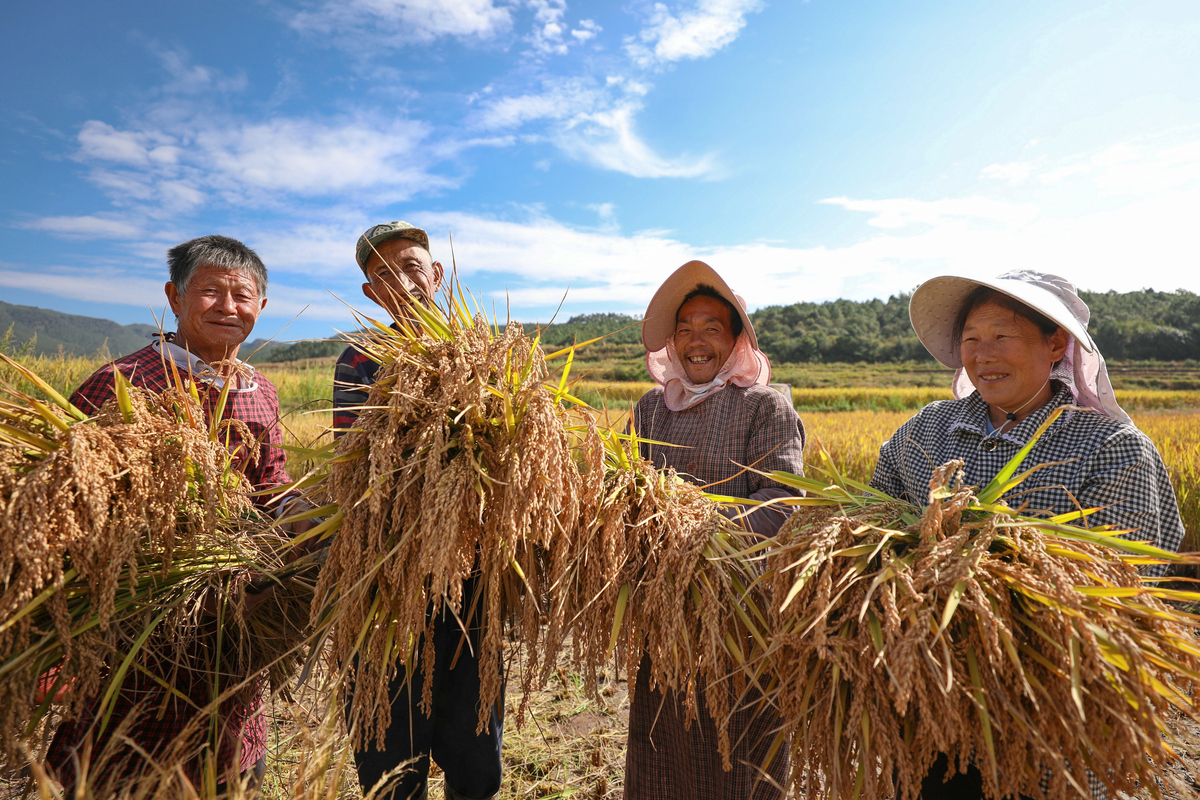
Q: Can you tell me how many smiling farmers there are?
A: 4